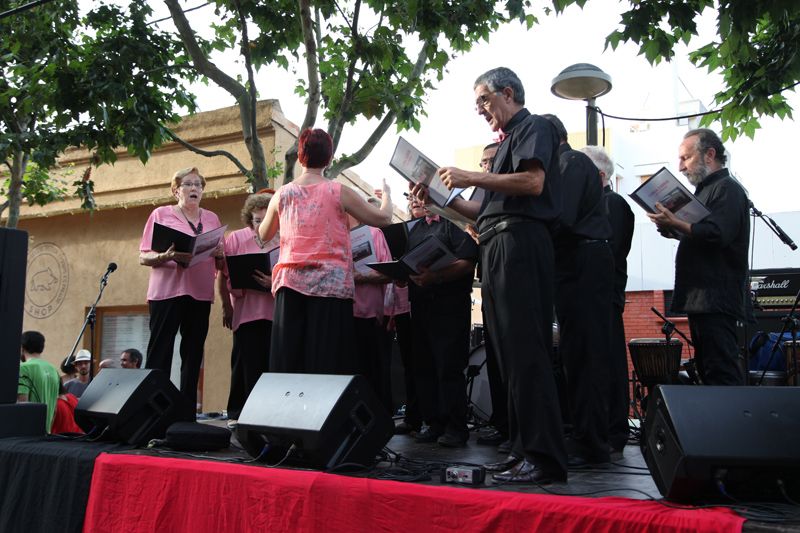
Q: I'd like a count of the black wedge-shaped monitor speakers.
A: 3